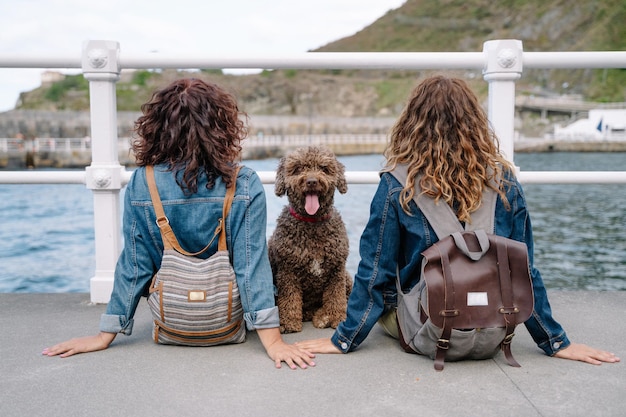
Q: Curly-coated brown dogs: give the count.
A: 1